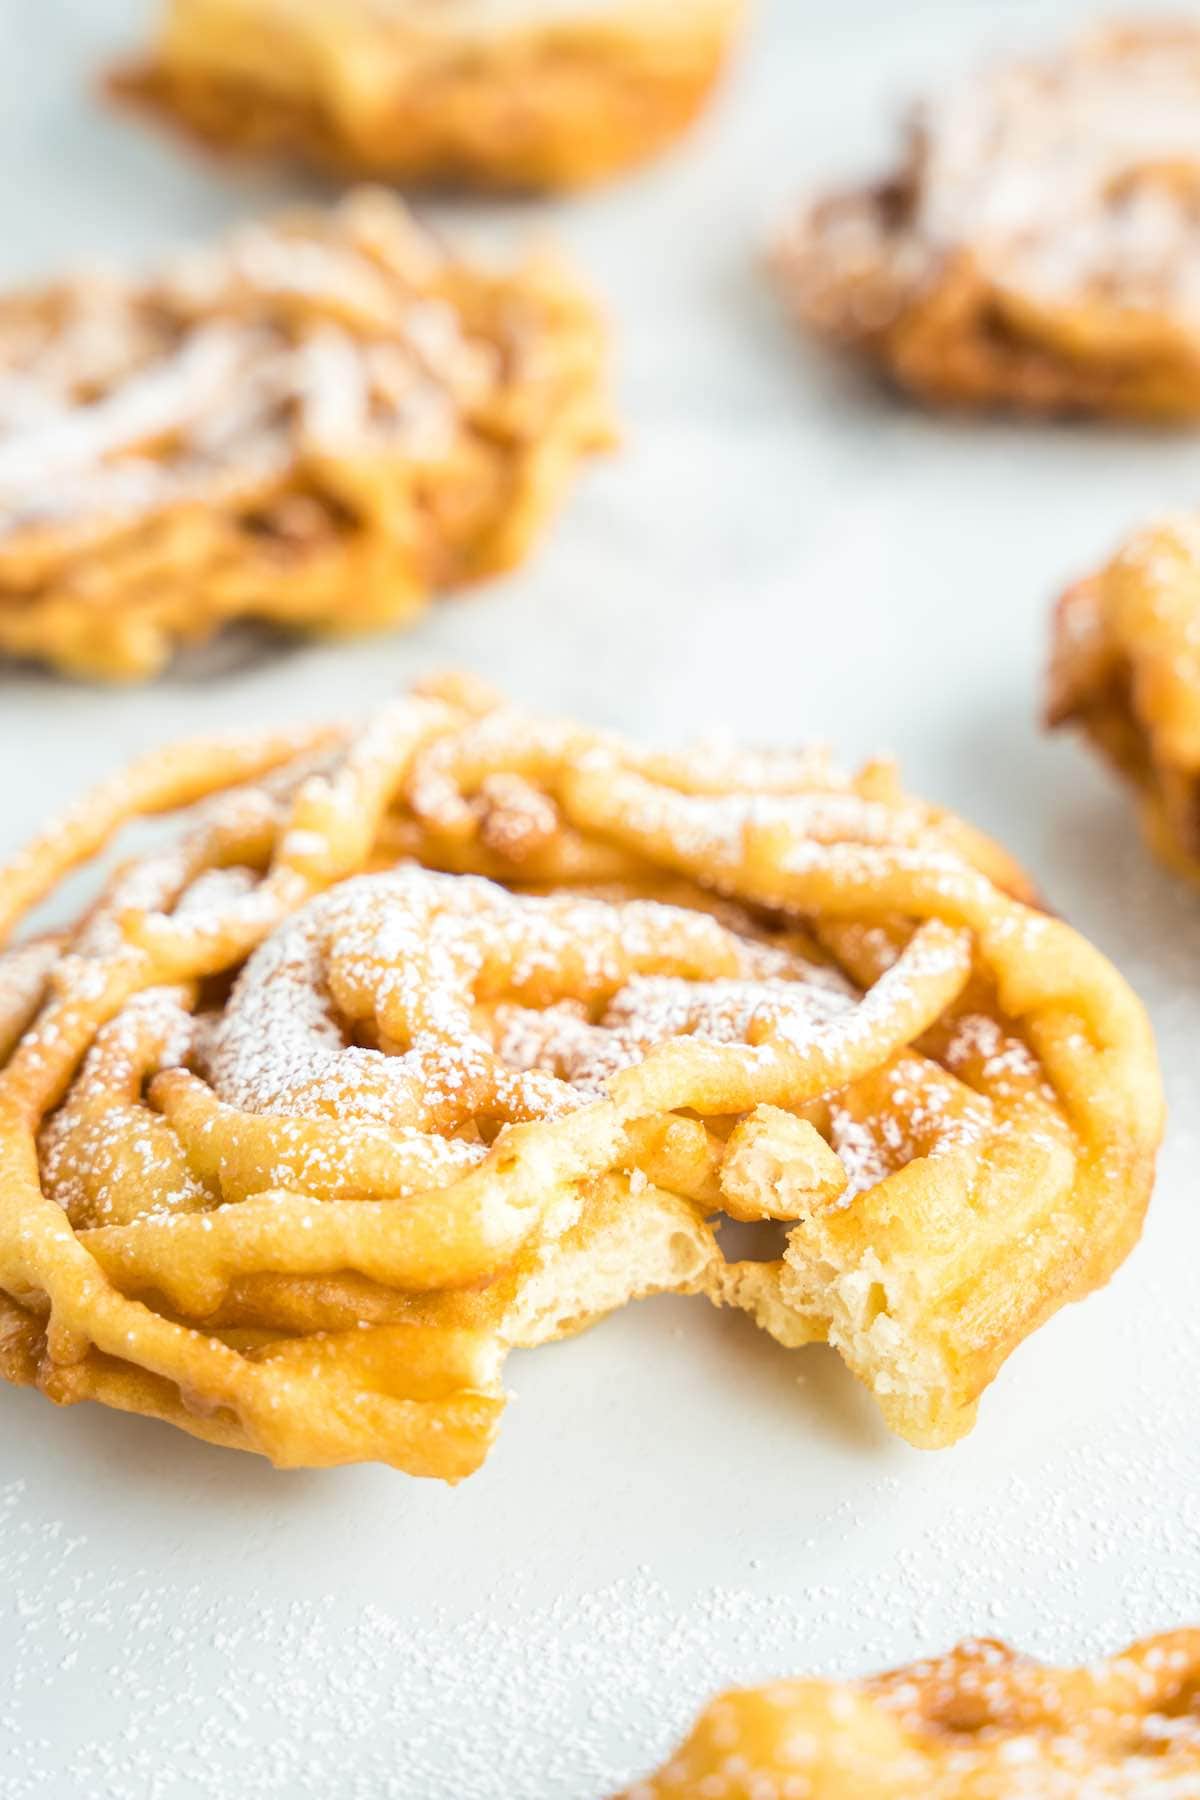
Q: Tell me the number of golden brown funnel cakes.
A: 6